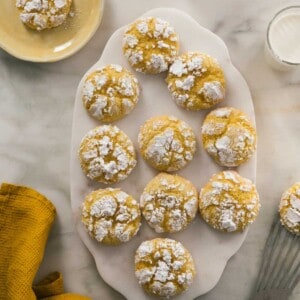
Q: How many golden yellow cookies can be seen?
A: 12